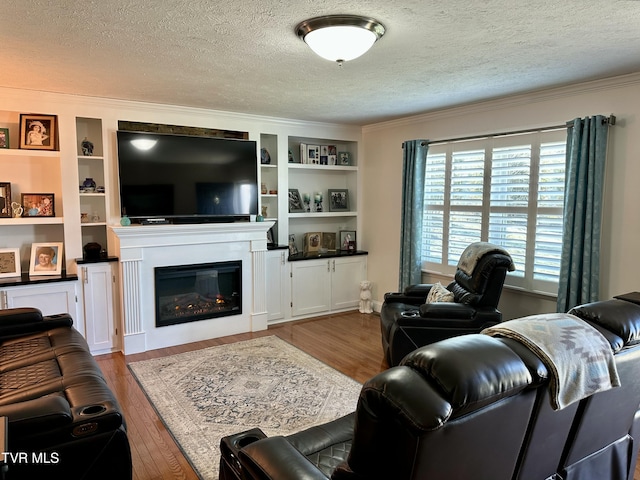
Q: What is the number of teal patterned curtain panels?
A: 2